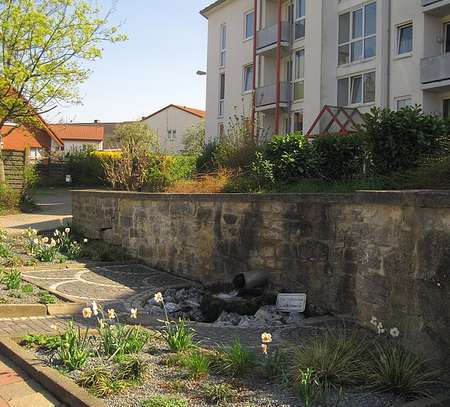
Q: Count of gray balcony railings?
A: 4